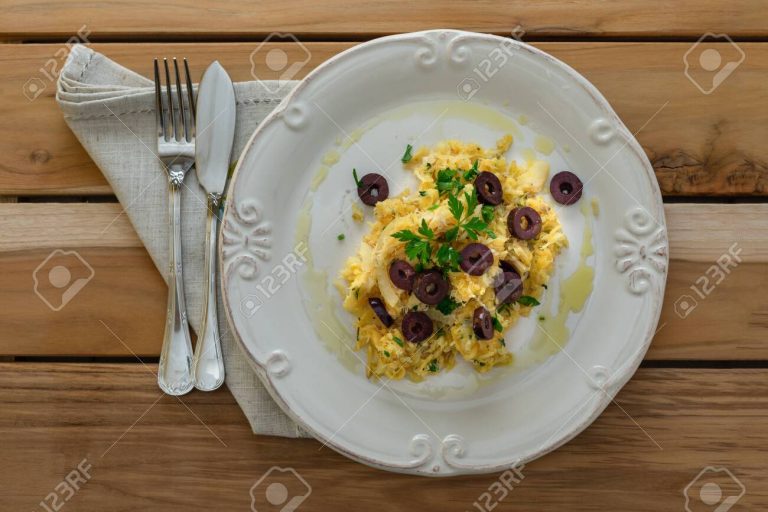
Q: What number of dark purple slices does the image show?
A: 12